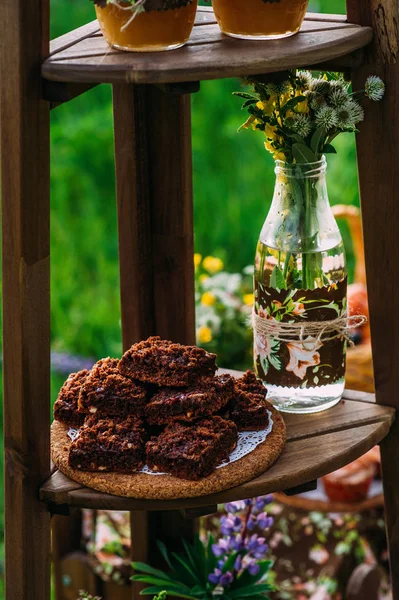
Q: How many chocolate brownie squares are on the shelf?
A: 7